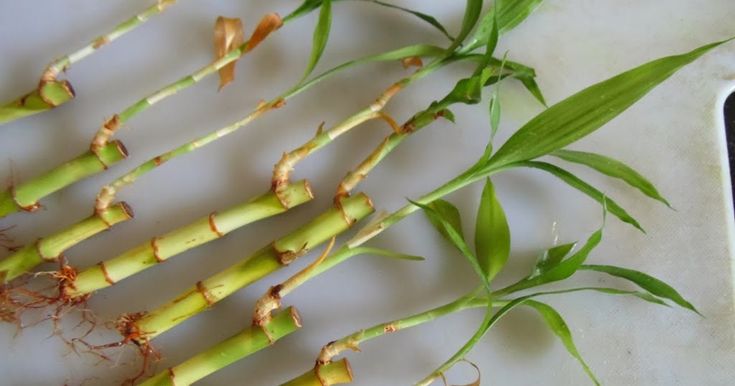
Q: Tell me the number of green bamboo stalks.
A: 7